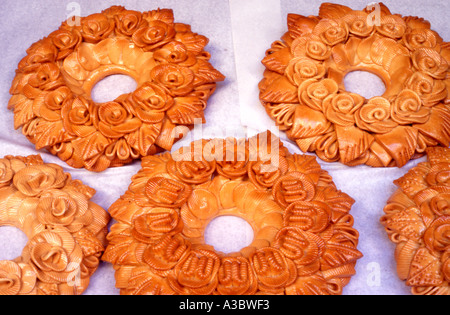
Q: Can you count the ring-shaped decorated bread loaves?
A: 5